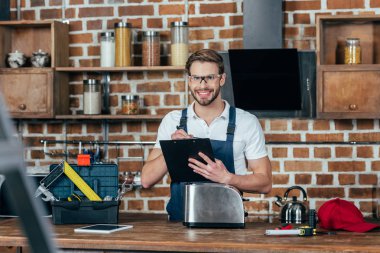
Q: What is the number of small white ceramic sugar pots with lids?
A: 2